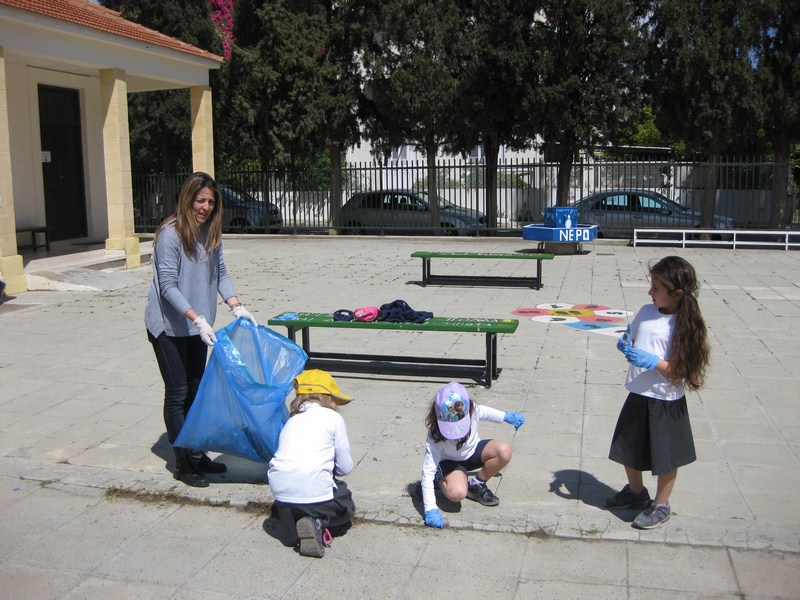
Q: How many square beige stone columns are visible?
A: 3